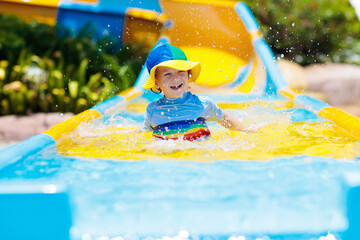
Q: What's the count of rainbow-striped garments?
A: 1